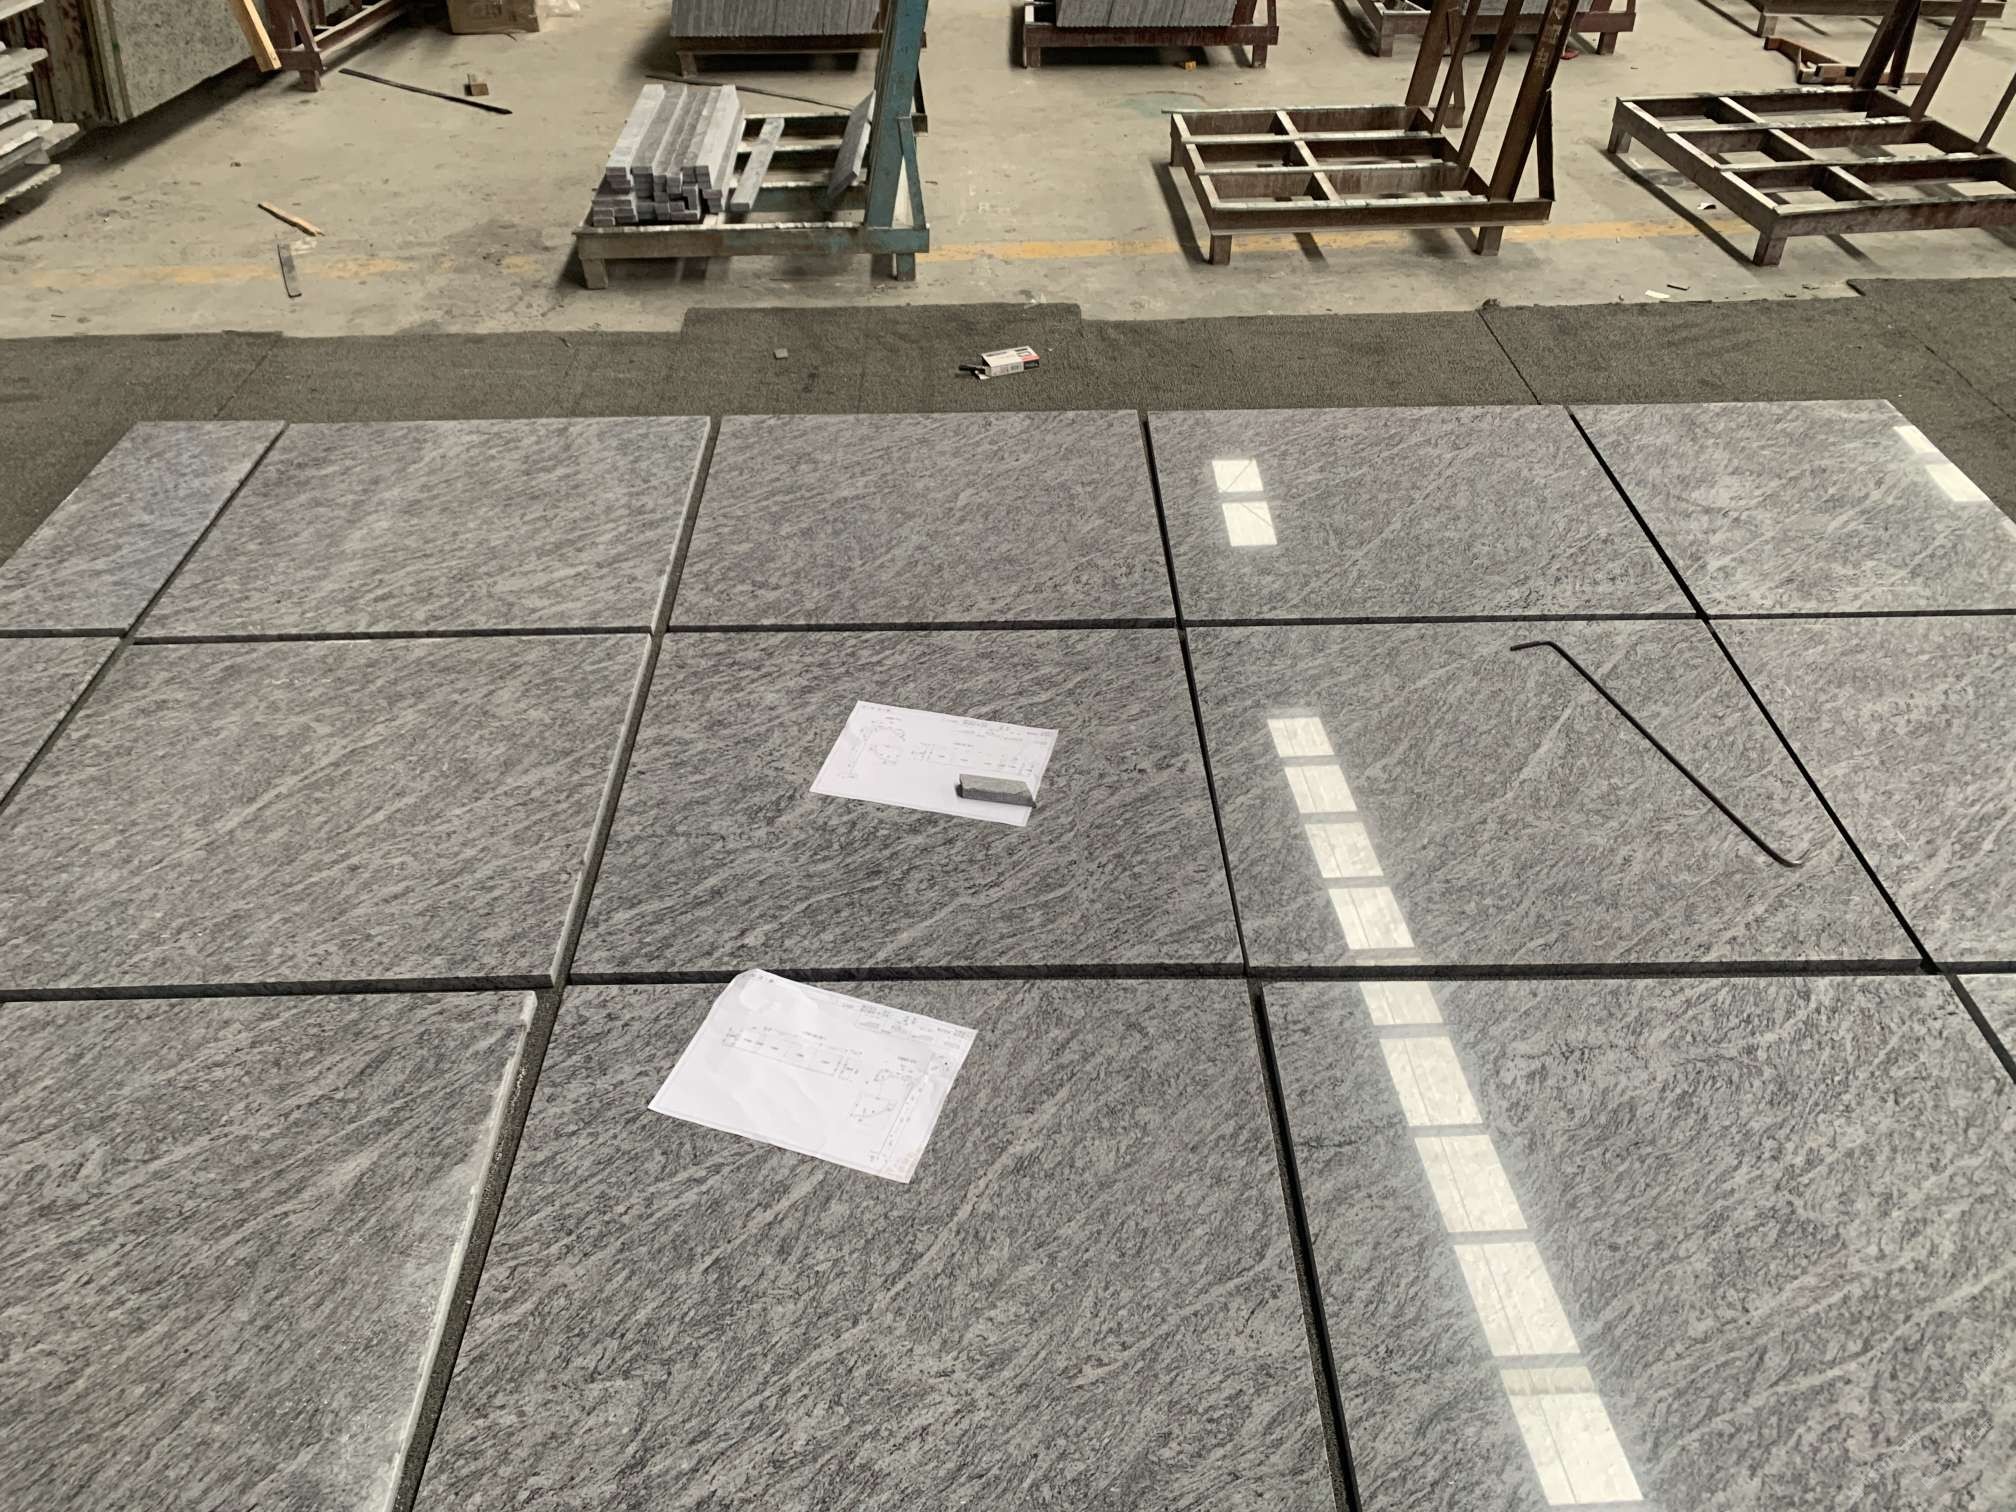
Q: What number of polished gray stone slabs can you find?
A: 14